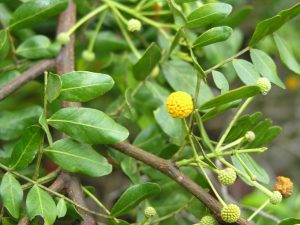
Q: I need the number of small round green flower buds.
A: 10